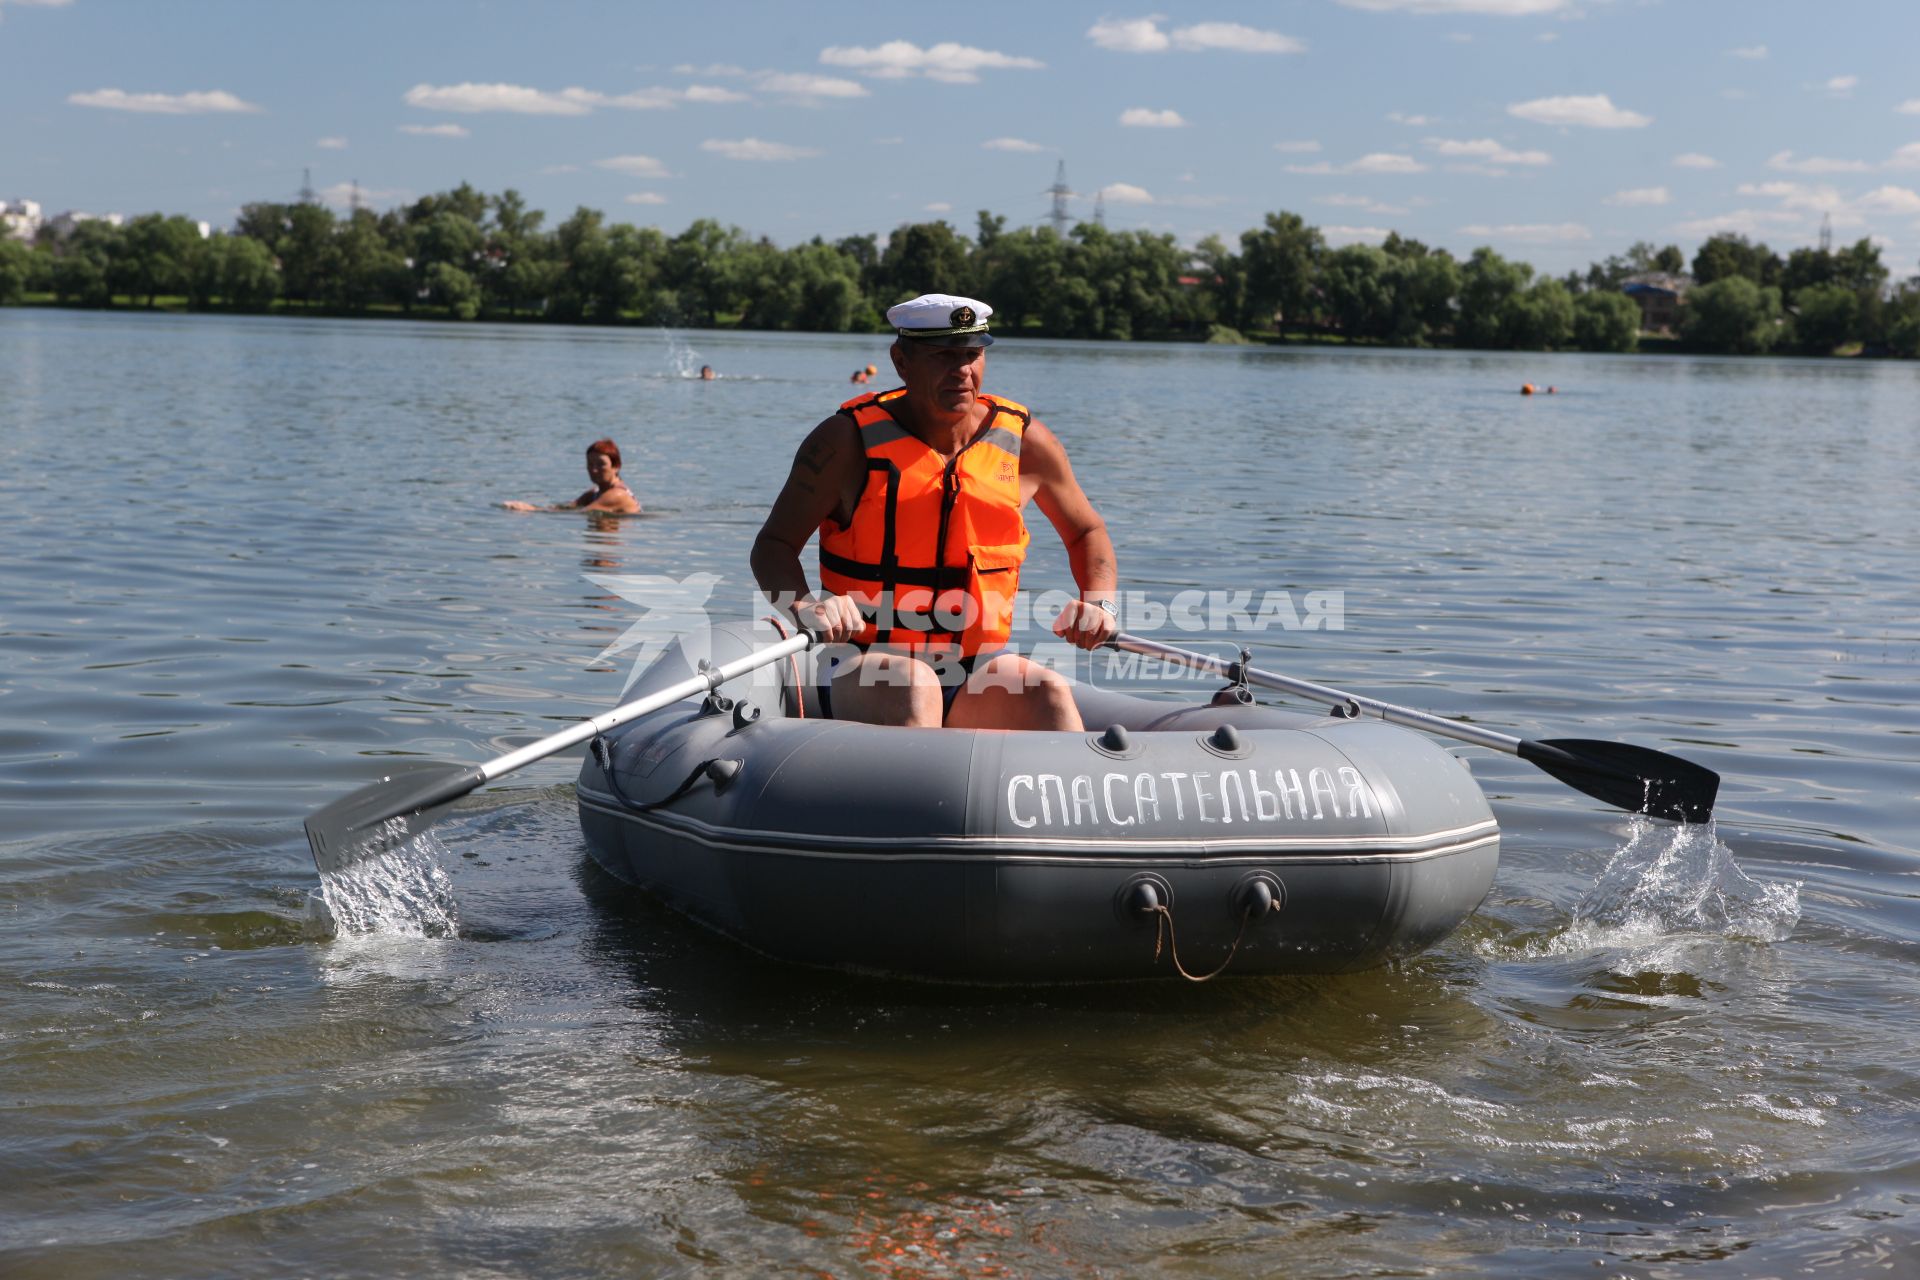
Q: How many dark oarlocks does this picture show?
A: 2